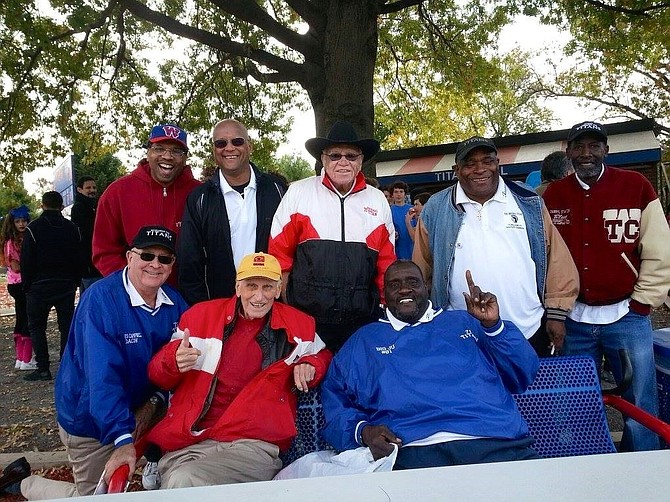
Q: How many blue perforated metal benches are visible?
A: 1